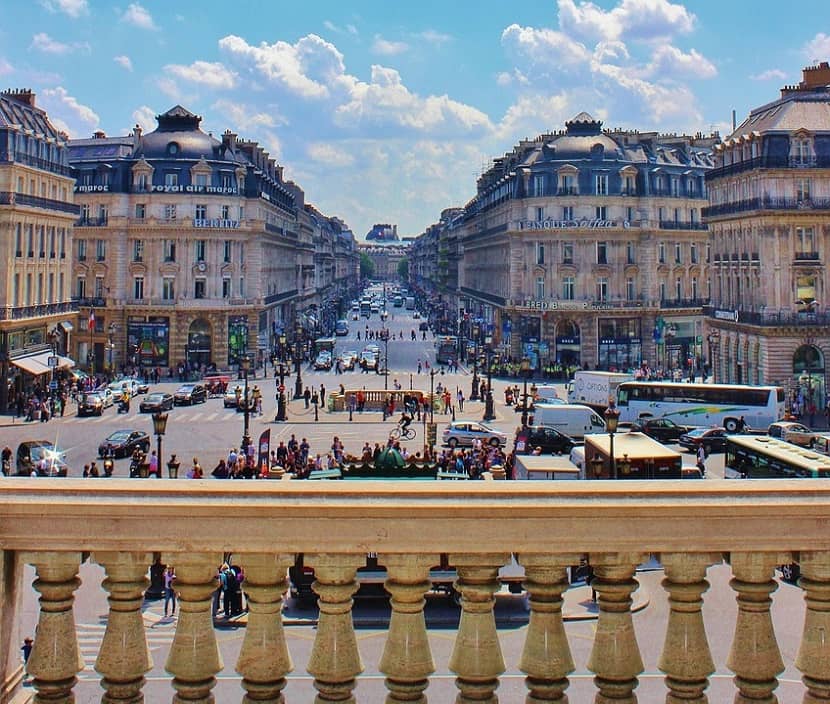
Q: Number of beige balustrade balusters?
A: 12